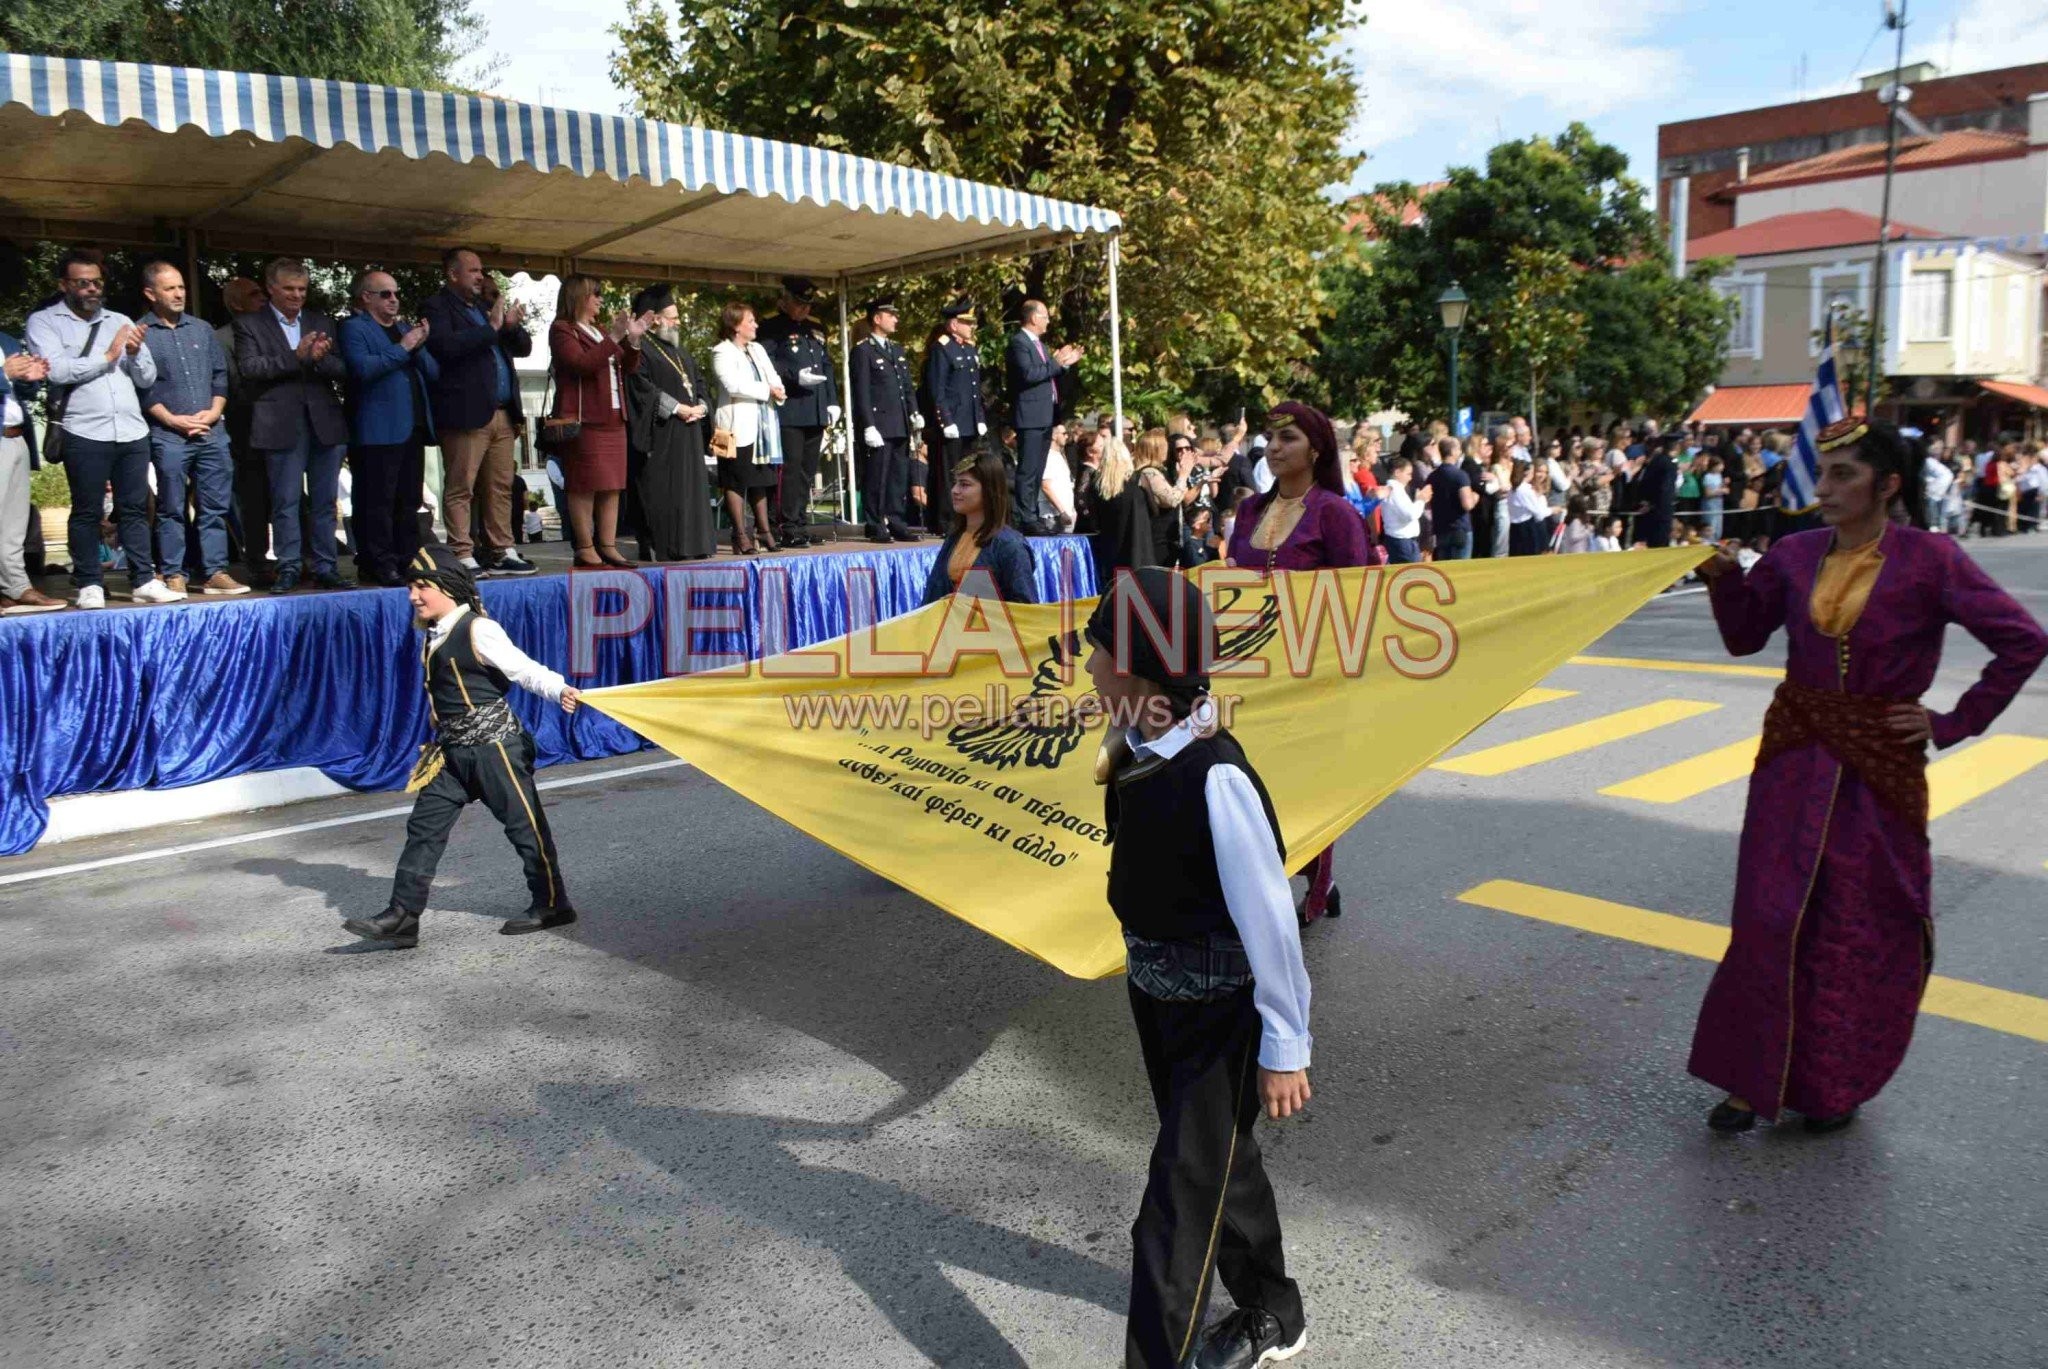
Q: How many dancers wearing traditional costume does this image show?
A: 5